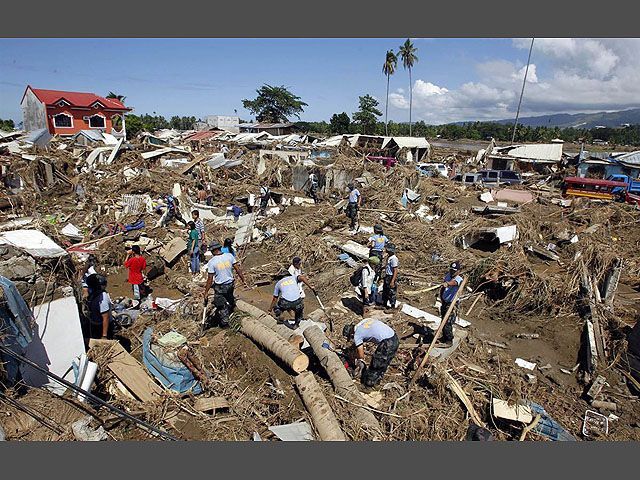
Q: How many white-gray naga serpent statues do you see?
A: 0